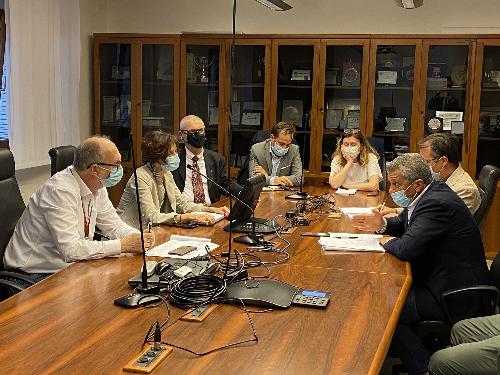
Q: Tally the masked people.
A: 7